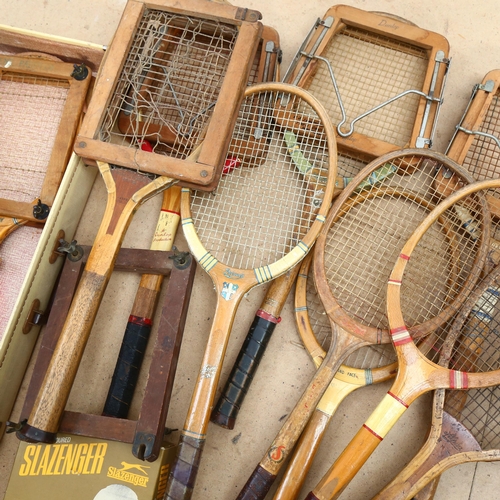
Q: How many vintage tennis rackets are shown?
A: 10